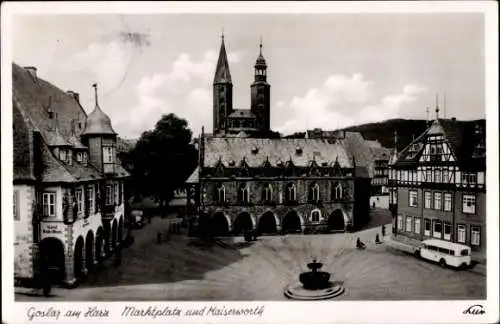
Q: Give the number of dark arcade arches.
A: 11